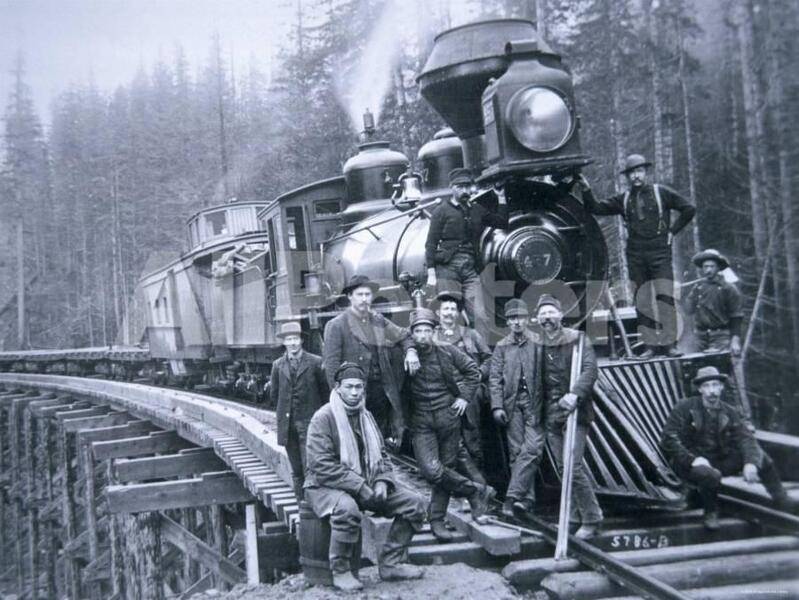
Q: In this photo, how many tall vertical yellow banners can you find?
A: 0